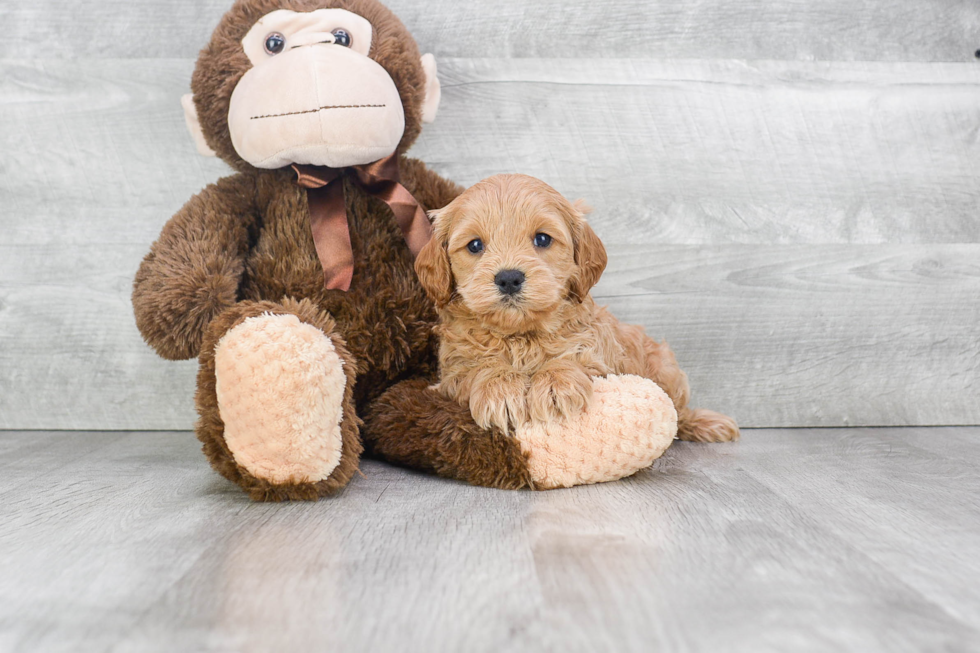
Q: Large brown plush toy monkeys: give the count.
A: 1